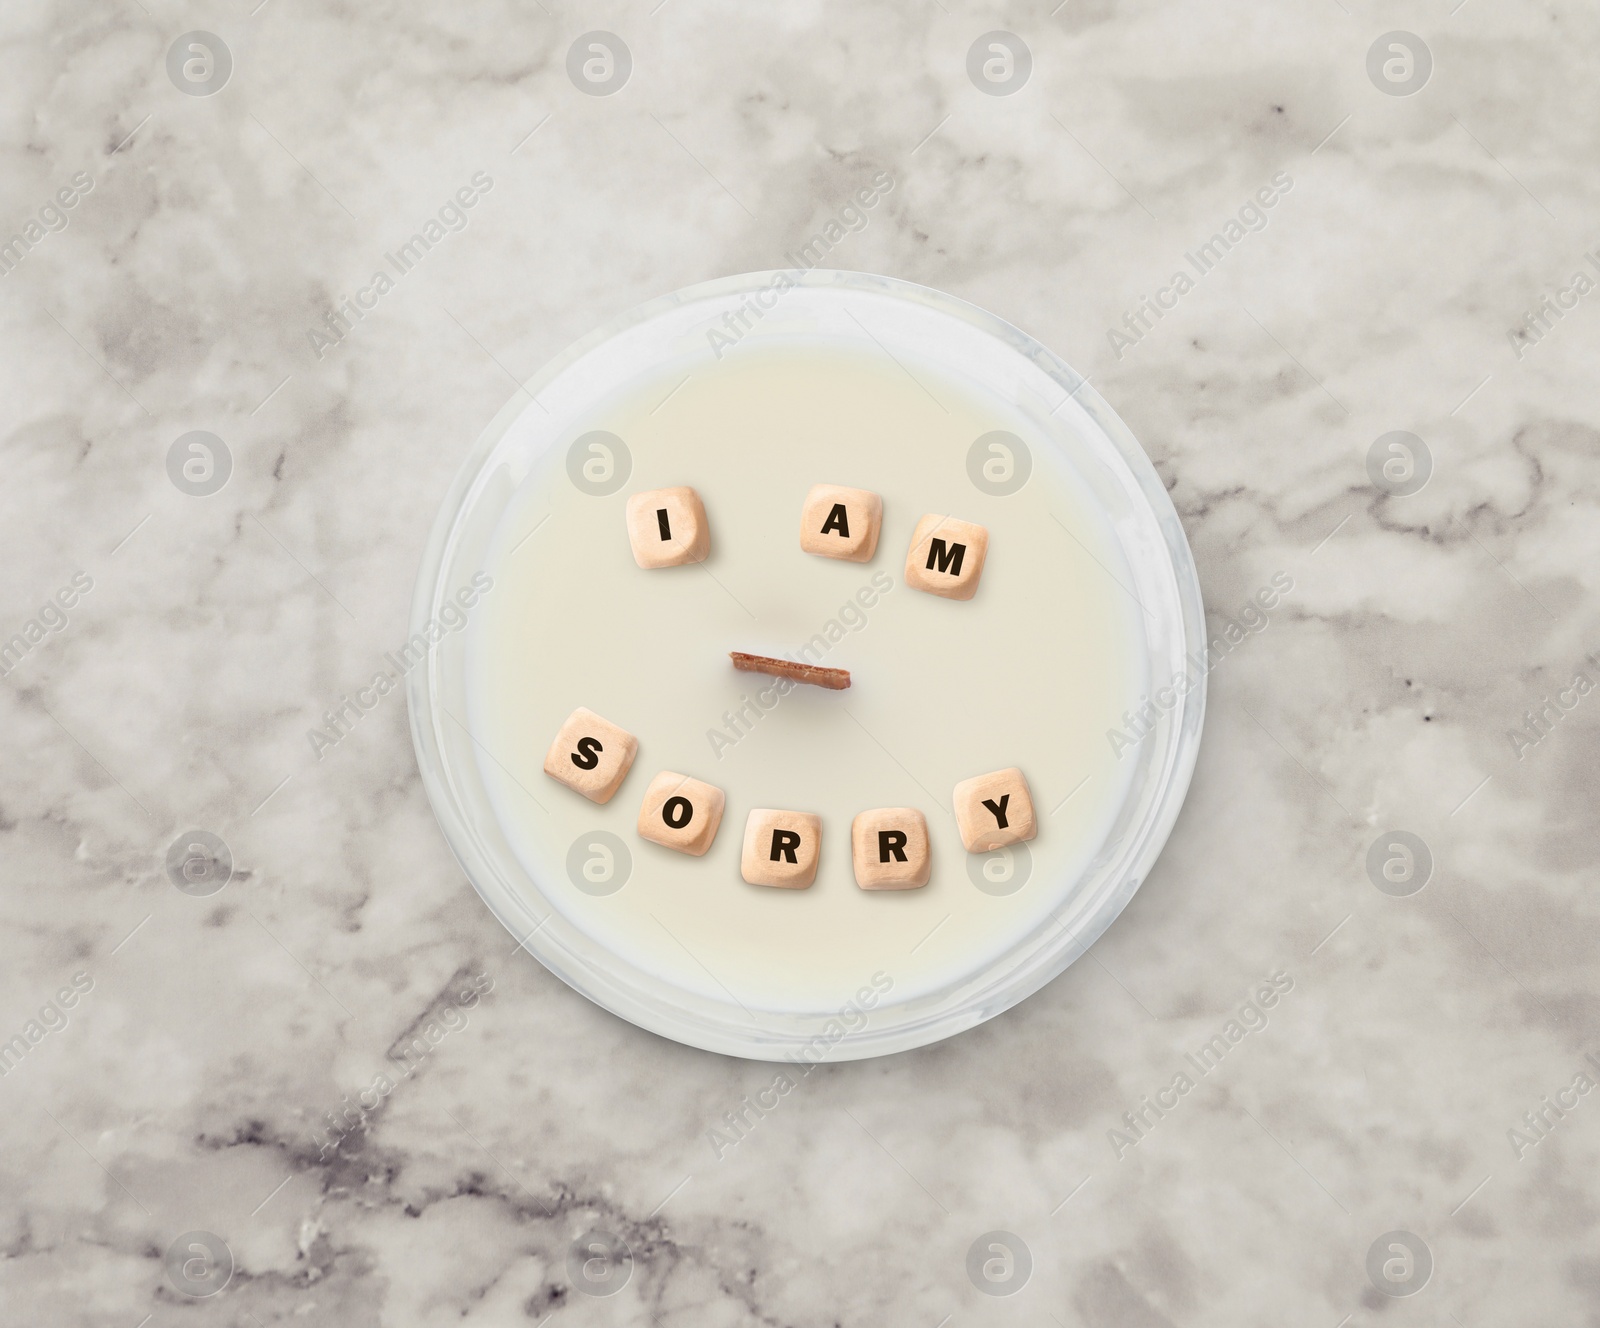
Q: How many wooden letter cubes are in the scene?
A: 8